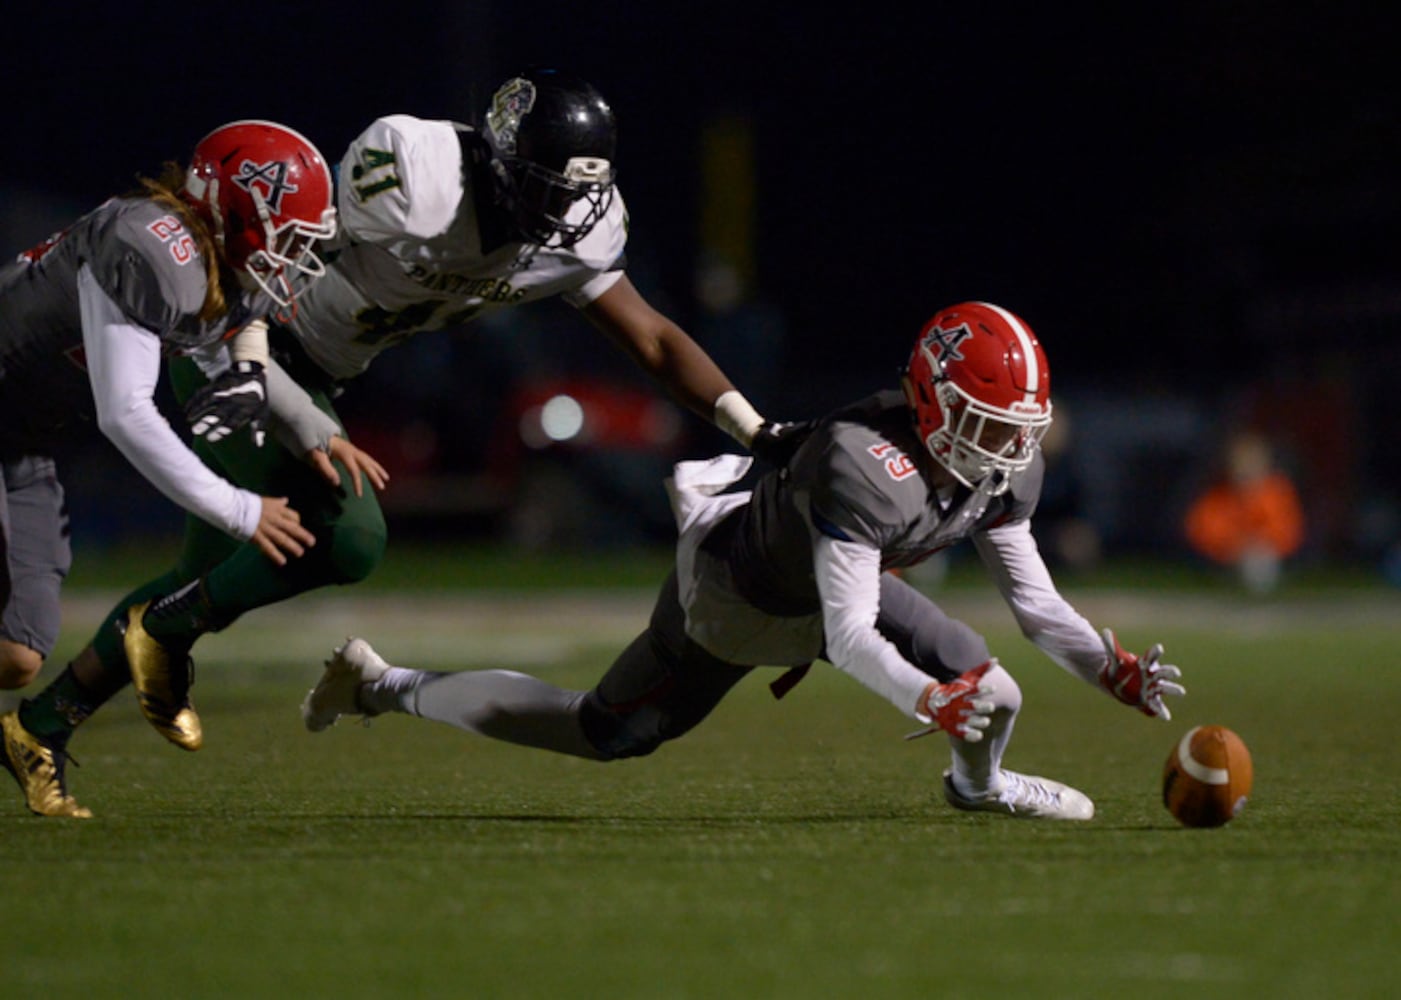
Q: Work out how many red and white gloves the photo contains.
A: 2